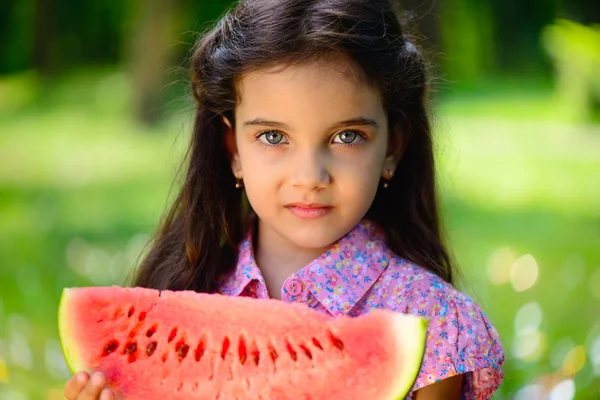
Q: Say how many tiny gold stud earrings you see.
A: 2